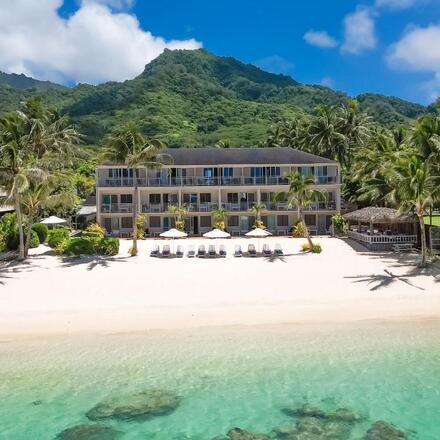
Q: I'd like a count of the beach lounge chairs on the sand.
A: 11